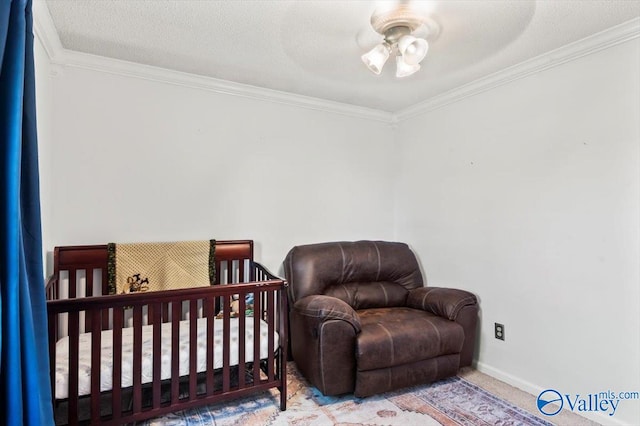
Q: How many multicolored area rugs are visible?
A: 1